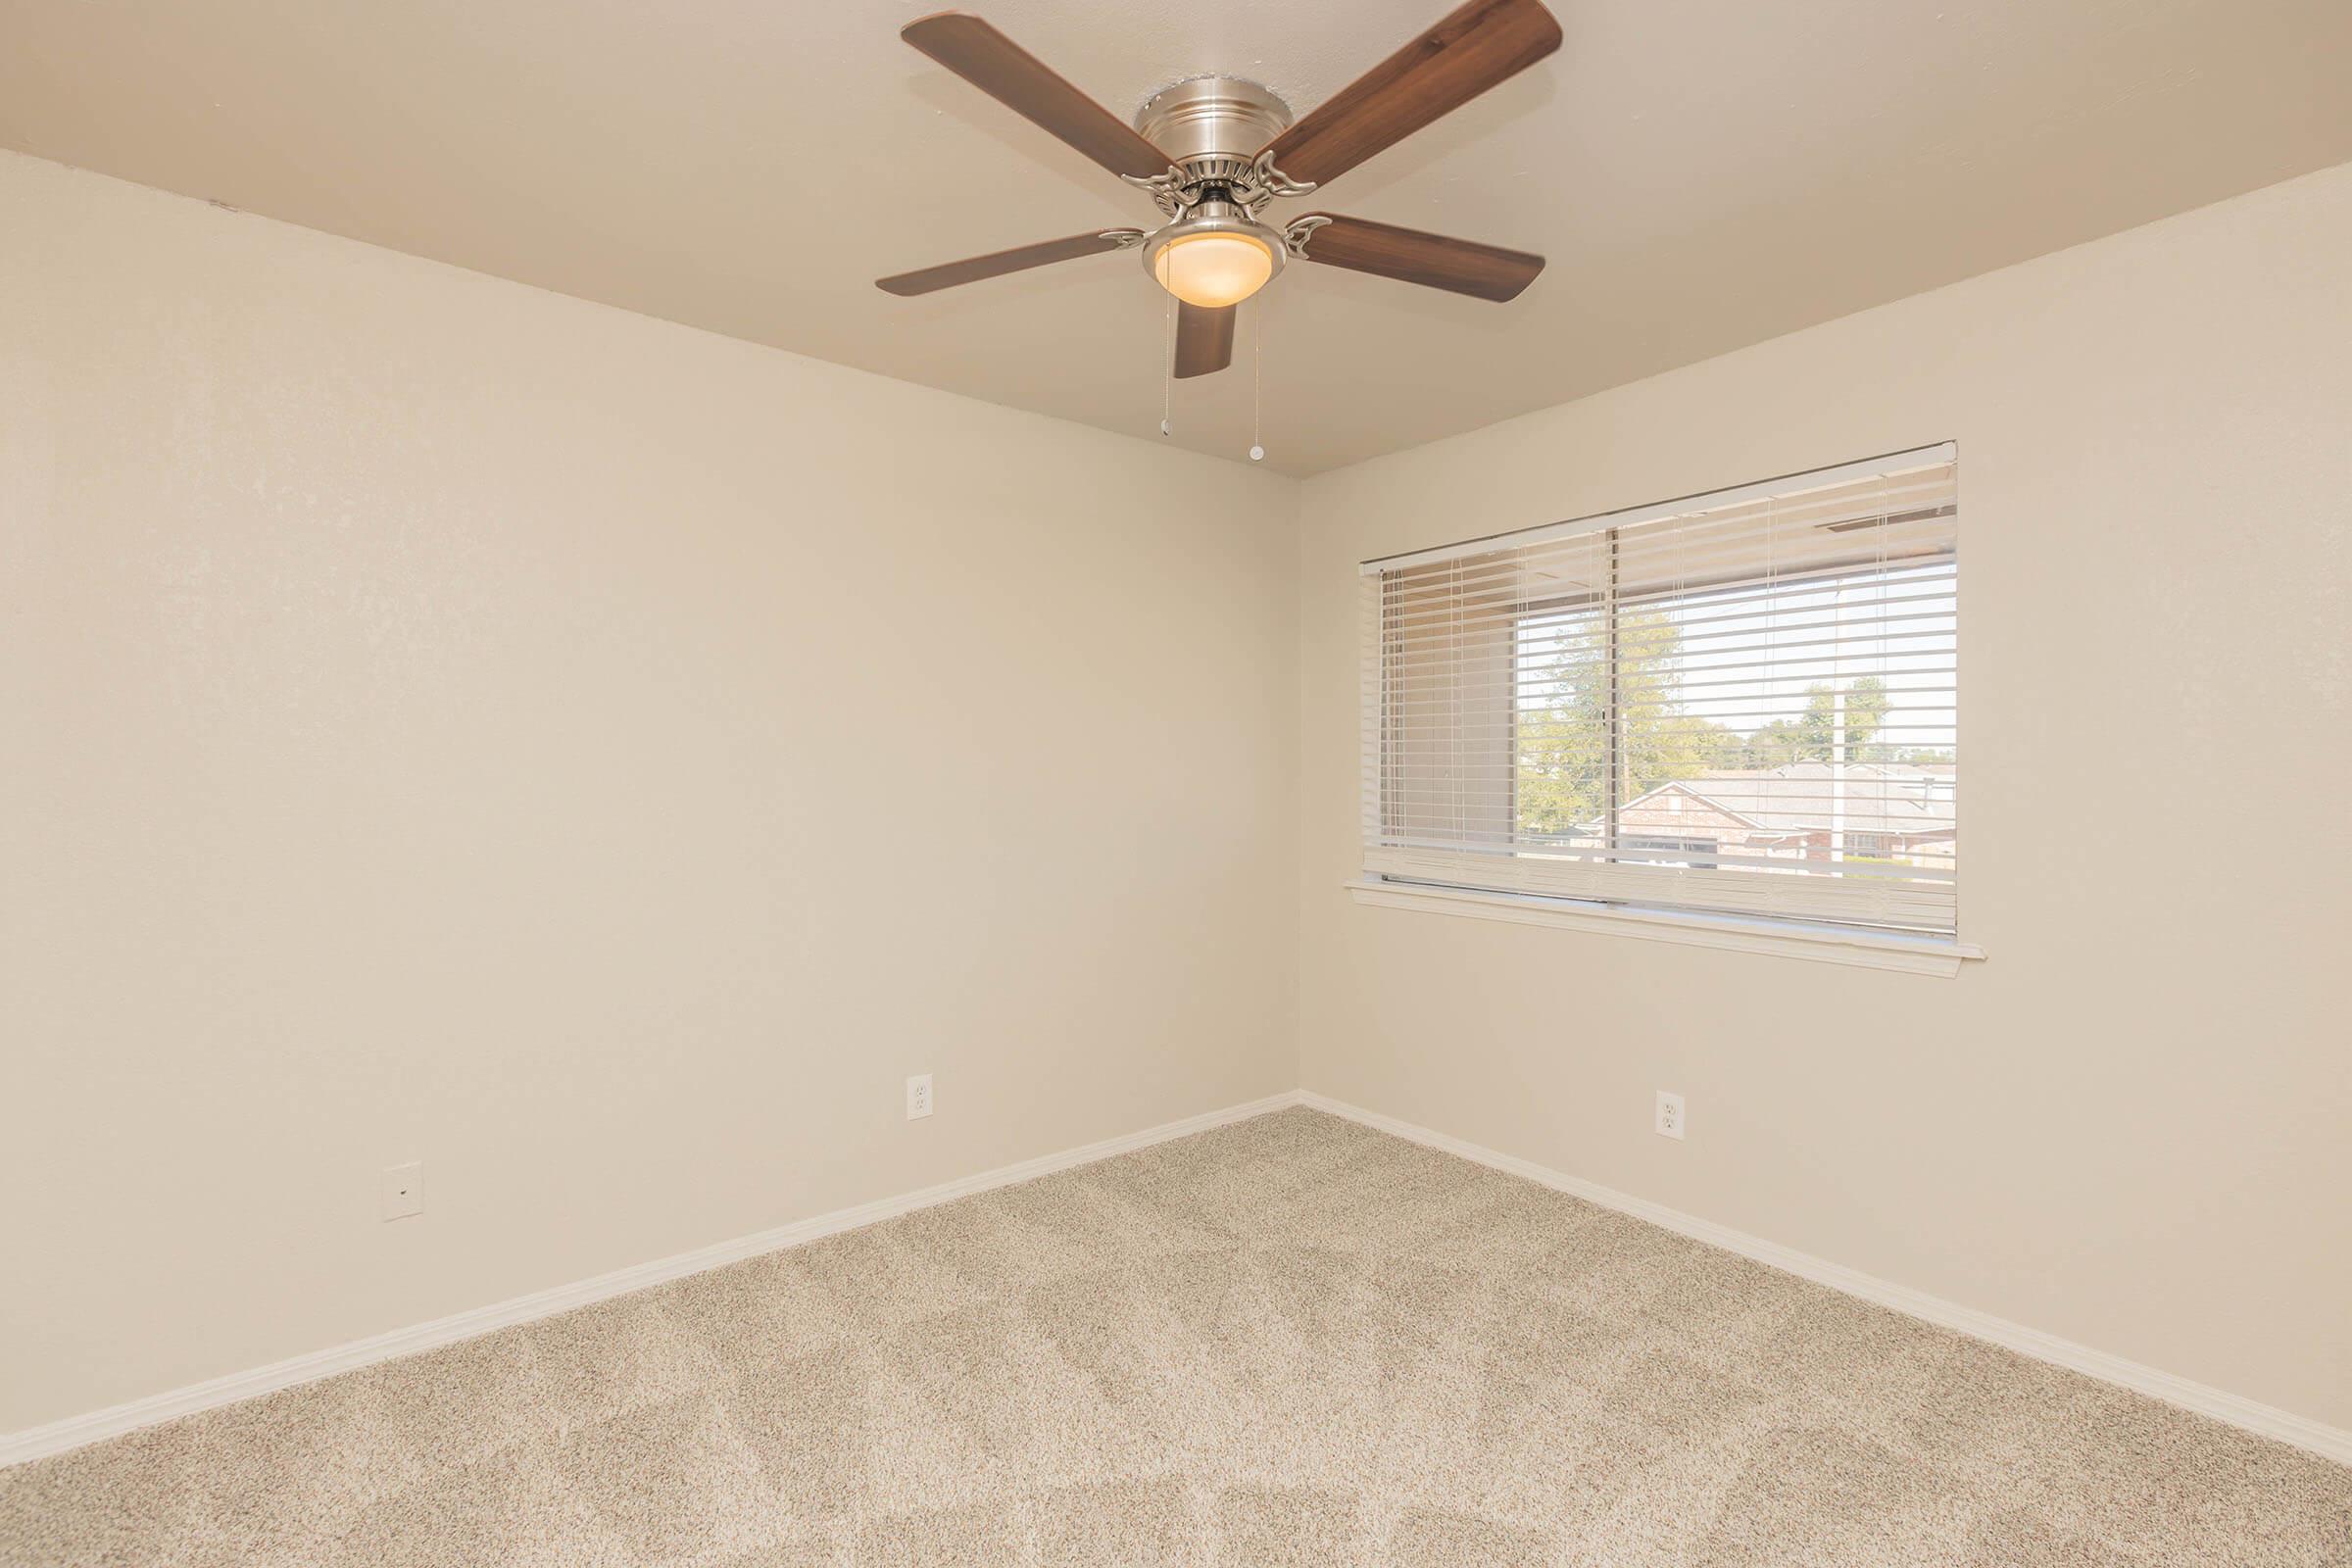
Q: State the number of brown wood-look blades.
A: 5